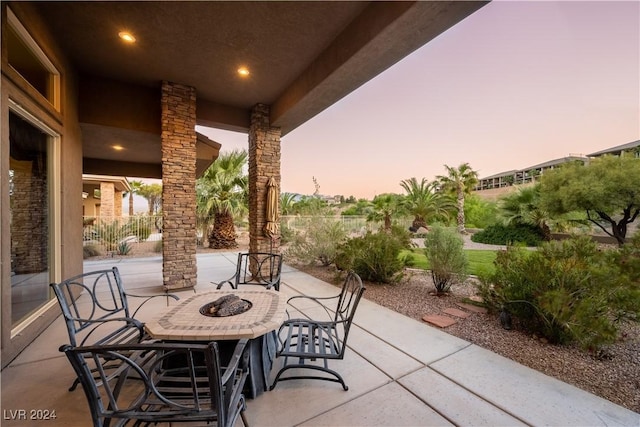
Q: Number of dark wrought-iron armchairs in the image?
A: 4